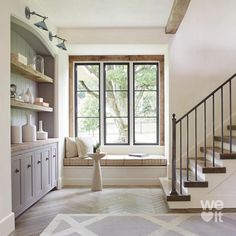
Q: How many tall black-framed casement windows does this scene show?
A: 3